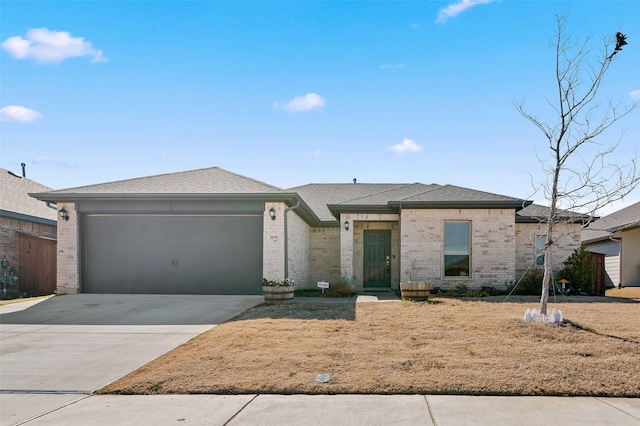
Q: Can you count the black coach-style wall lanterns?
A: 3